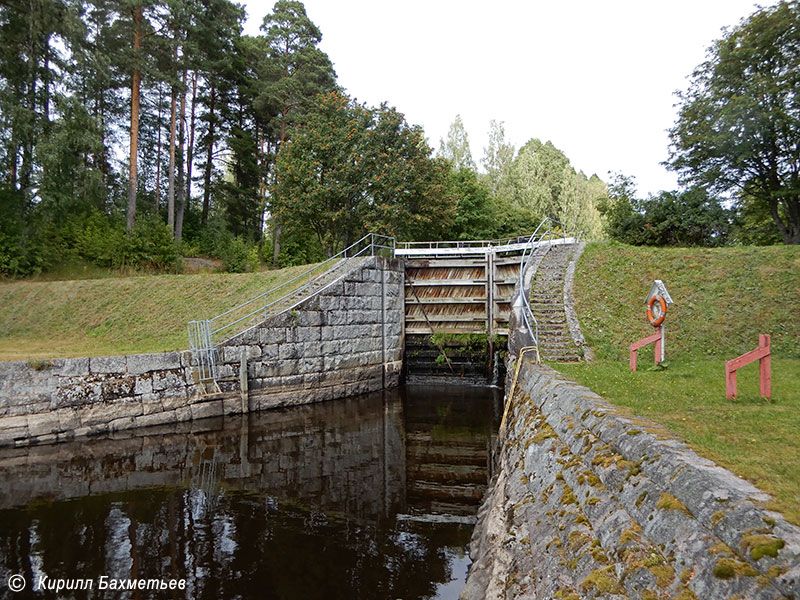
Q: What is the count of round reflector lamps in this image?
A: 0